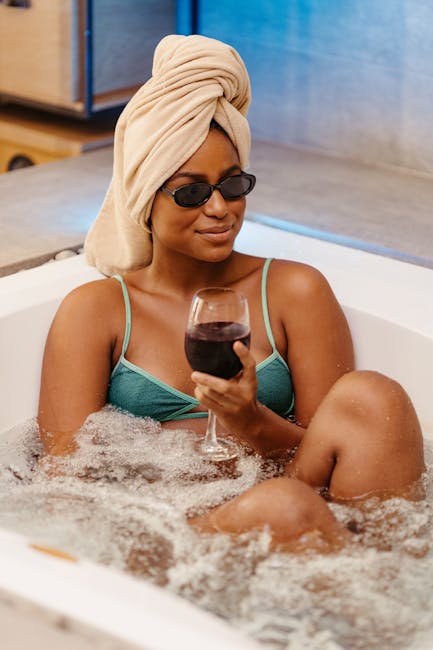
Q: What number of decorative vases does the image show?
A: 0